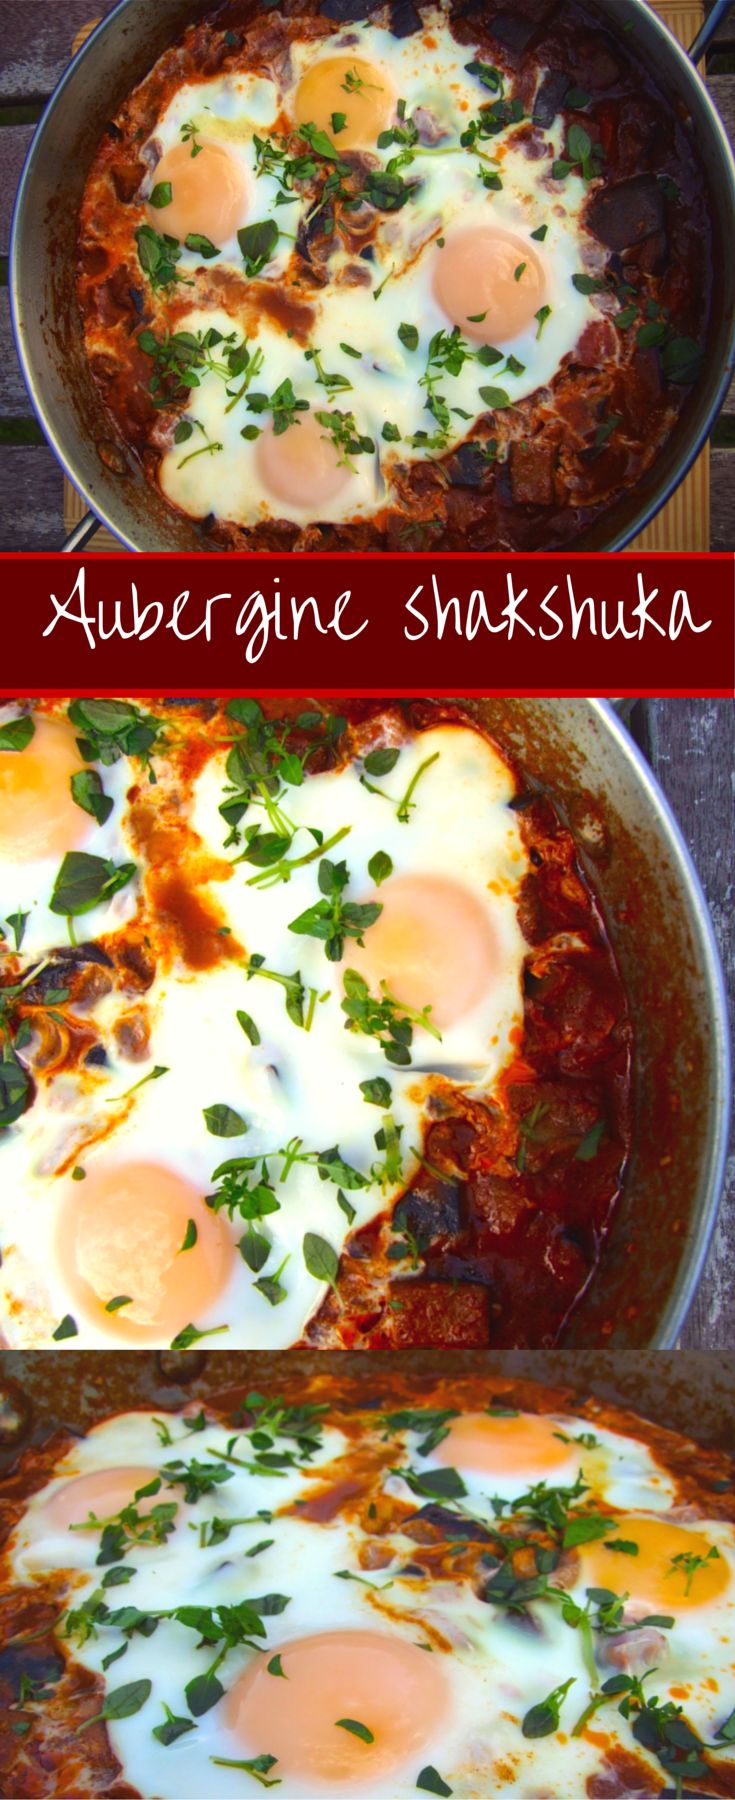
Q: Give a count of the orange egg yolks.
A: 11